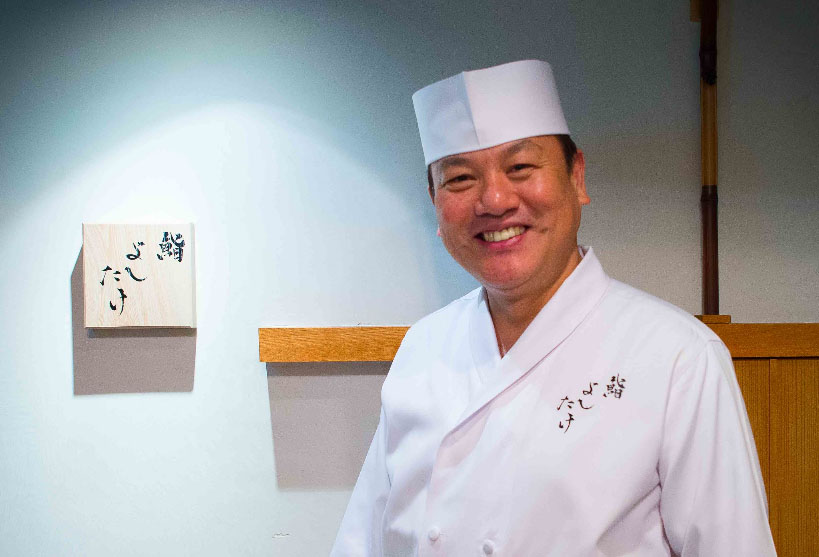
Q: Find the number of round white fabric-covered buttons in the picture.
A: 2